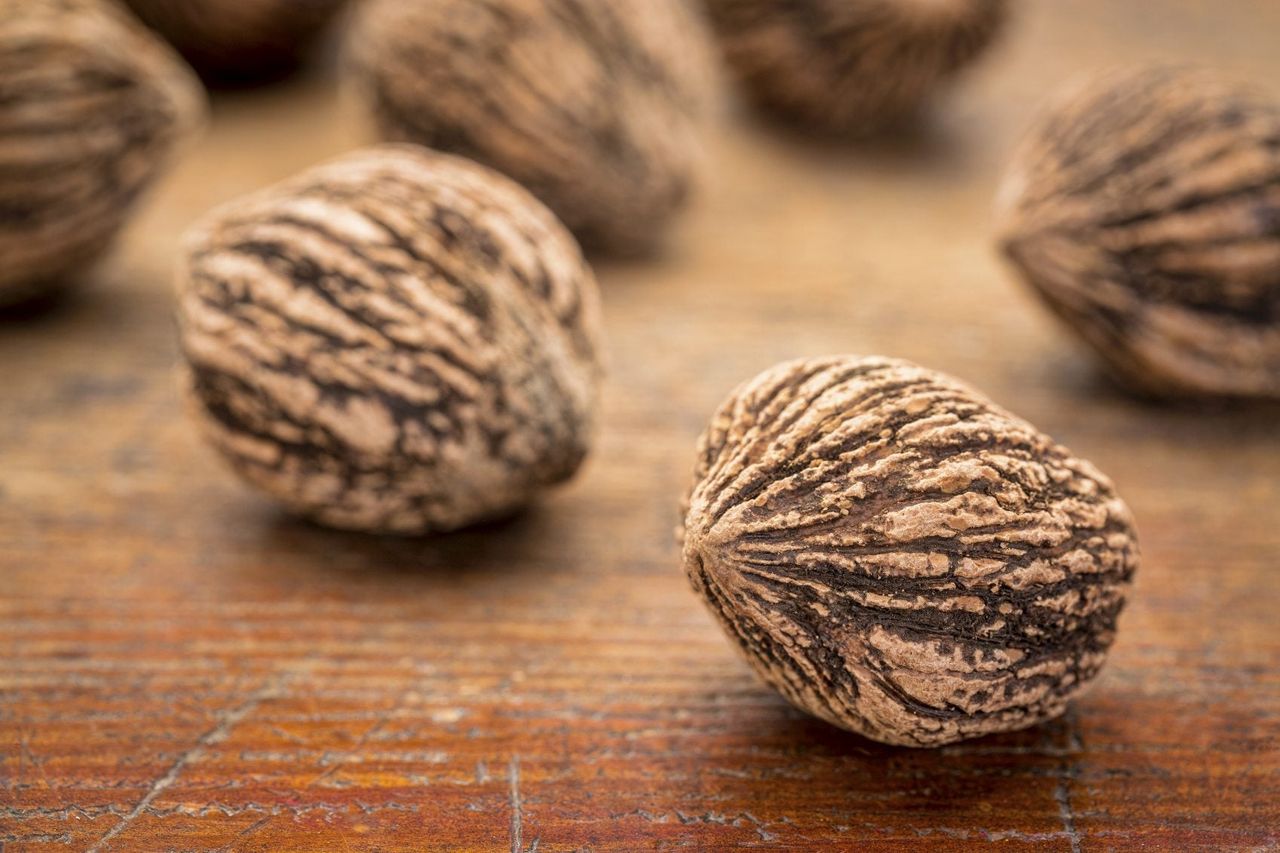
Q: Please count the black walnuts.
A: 7